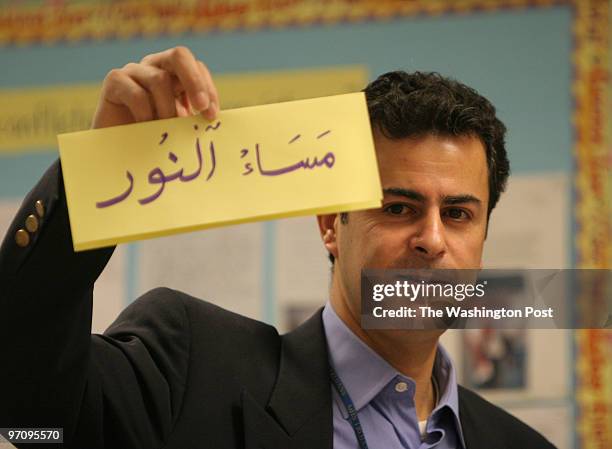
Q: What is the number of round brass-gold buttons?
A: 3